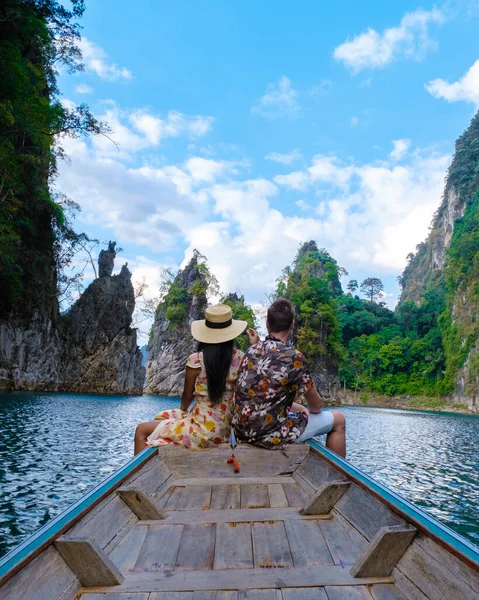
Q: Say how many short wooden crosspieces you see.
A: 4